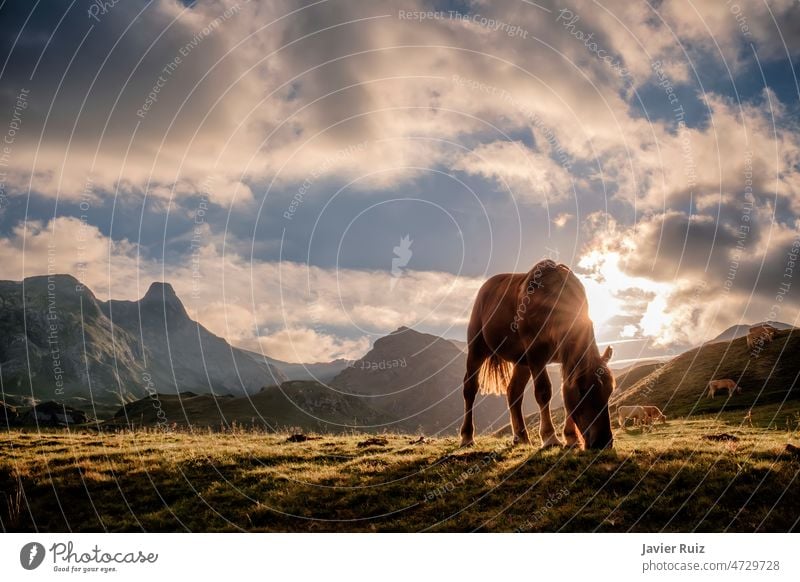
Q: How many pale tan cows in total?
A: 4